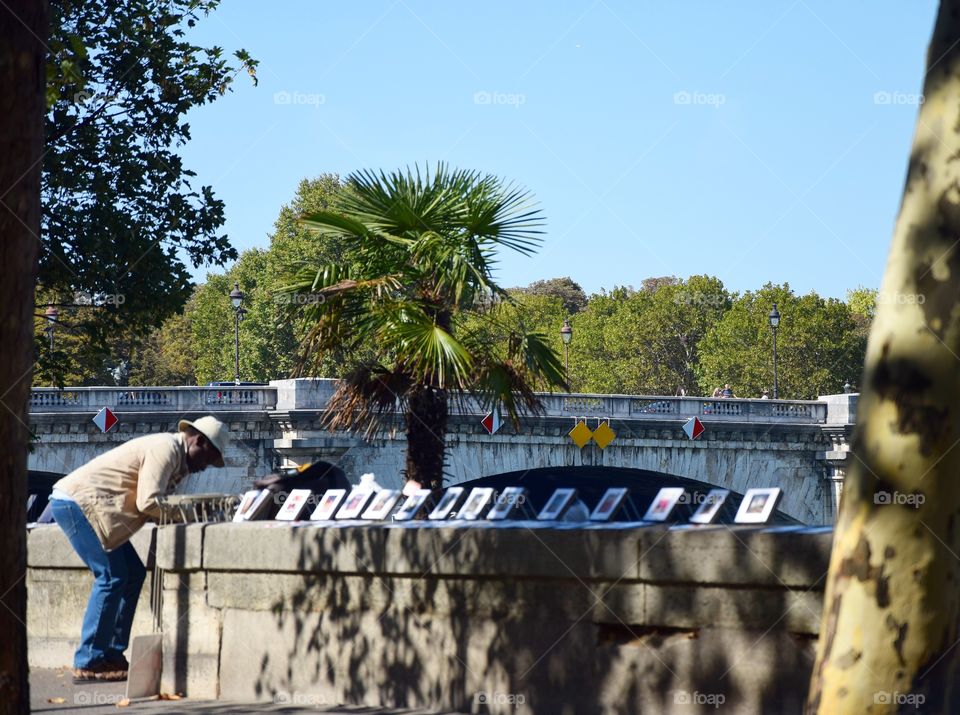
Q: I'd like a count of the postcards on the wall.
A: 15